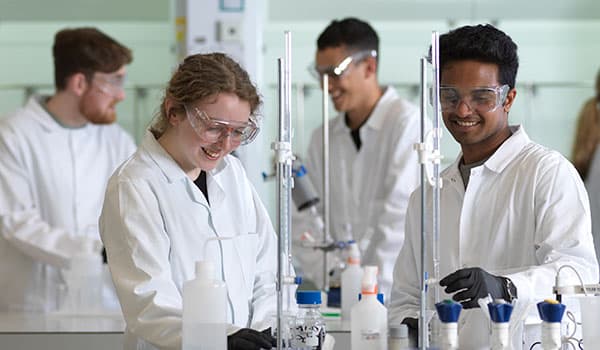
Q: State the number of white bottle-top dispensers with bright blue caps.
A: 3